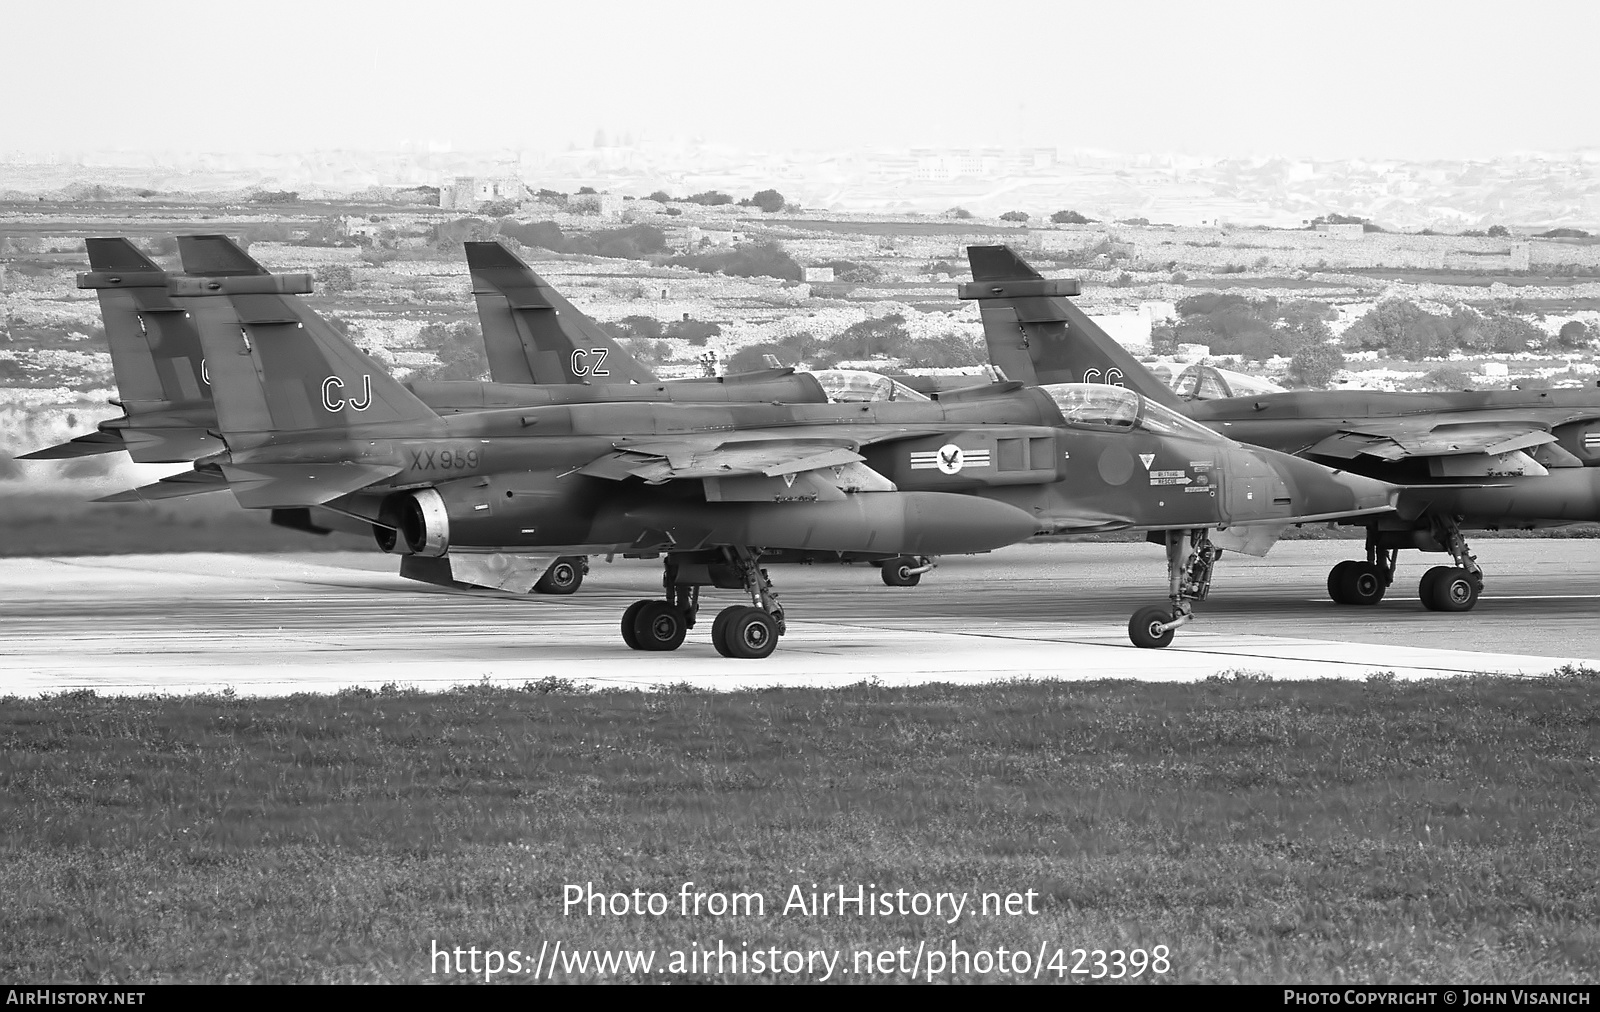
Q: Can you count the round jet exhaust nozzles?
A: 2